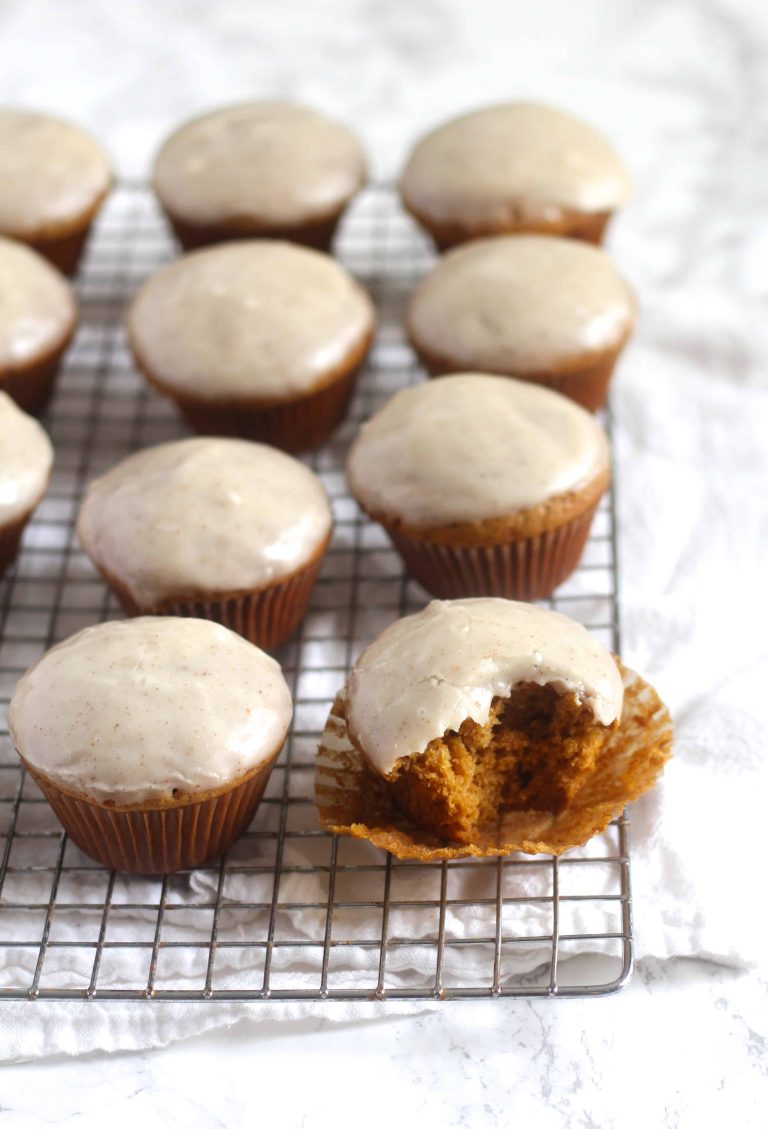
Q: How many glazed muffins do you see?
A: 11